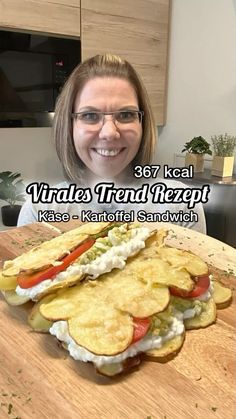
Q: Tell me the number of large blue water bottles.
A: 0